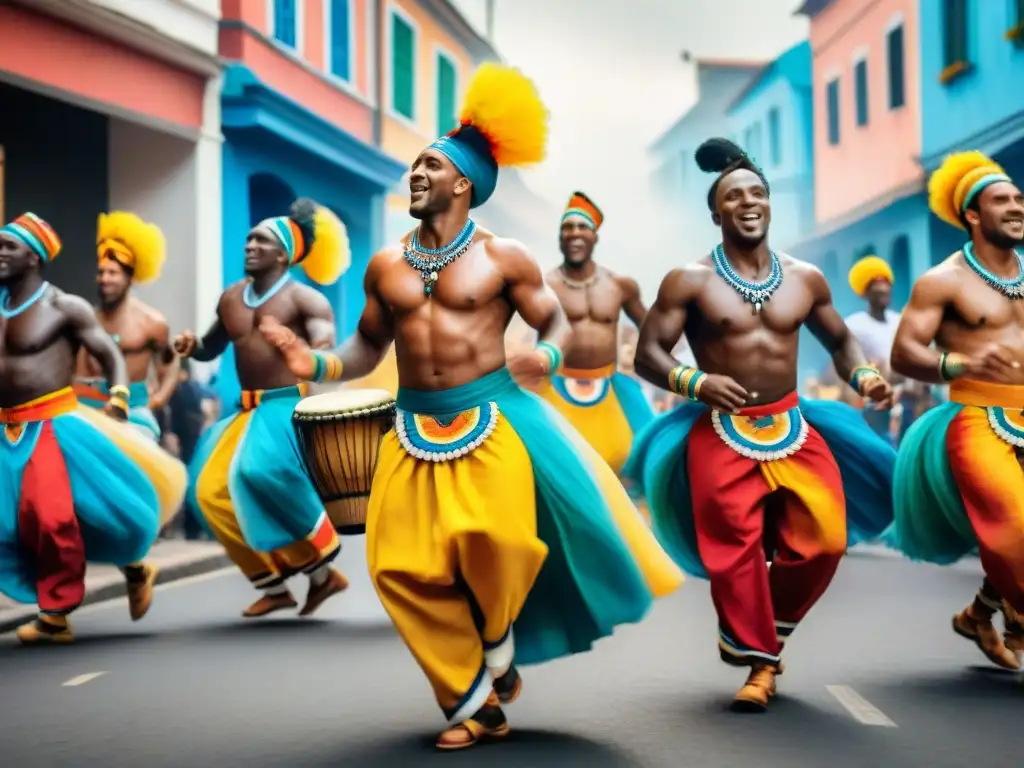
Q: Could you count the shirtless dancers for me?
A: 7